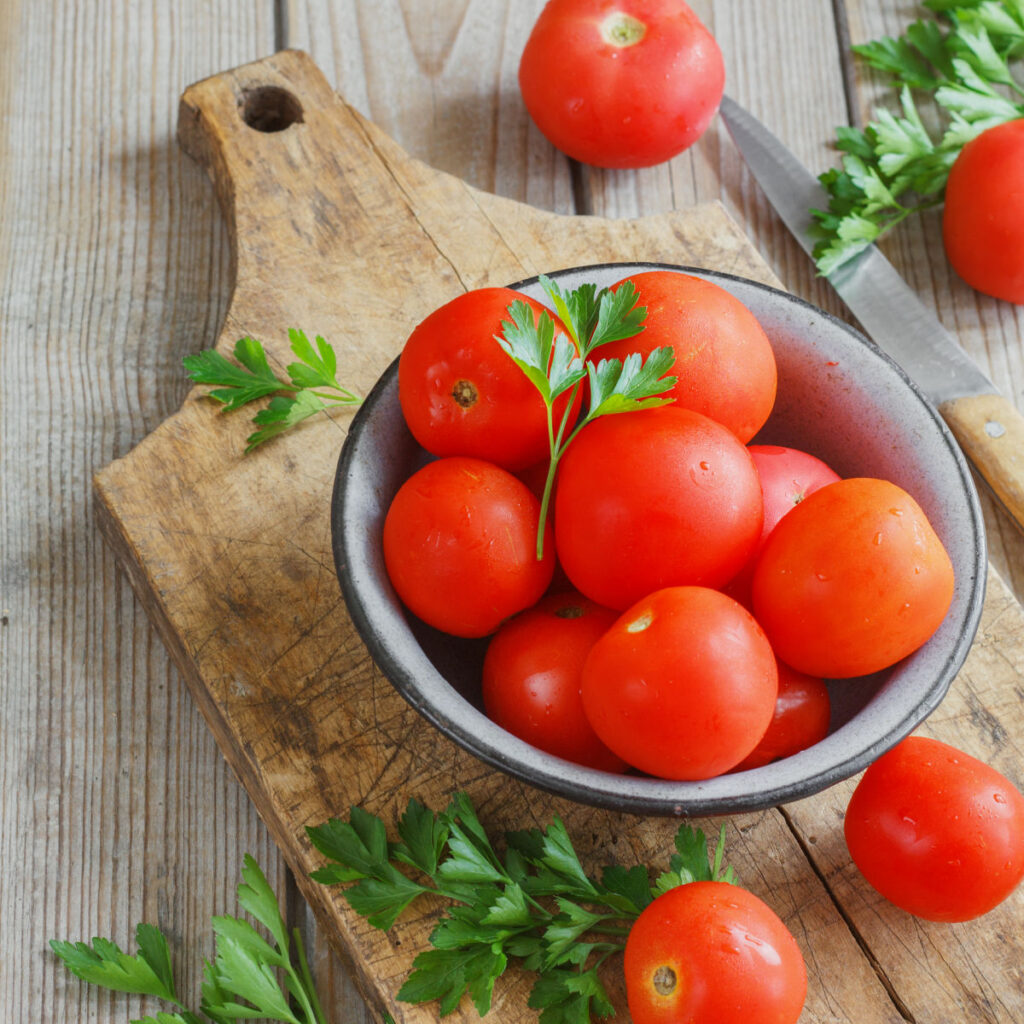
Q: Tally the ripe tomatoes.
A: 13